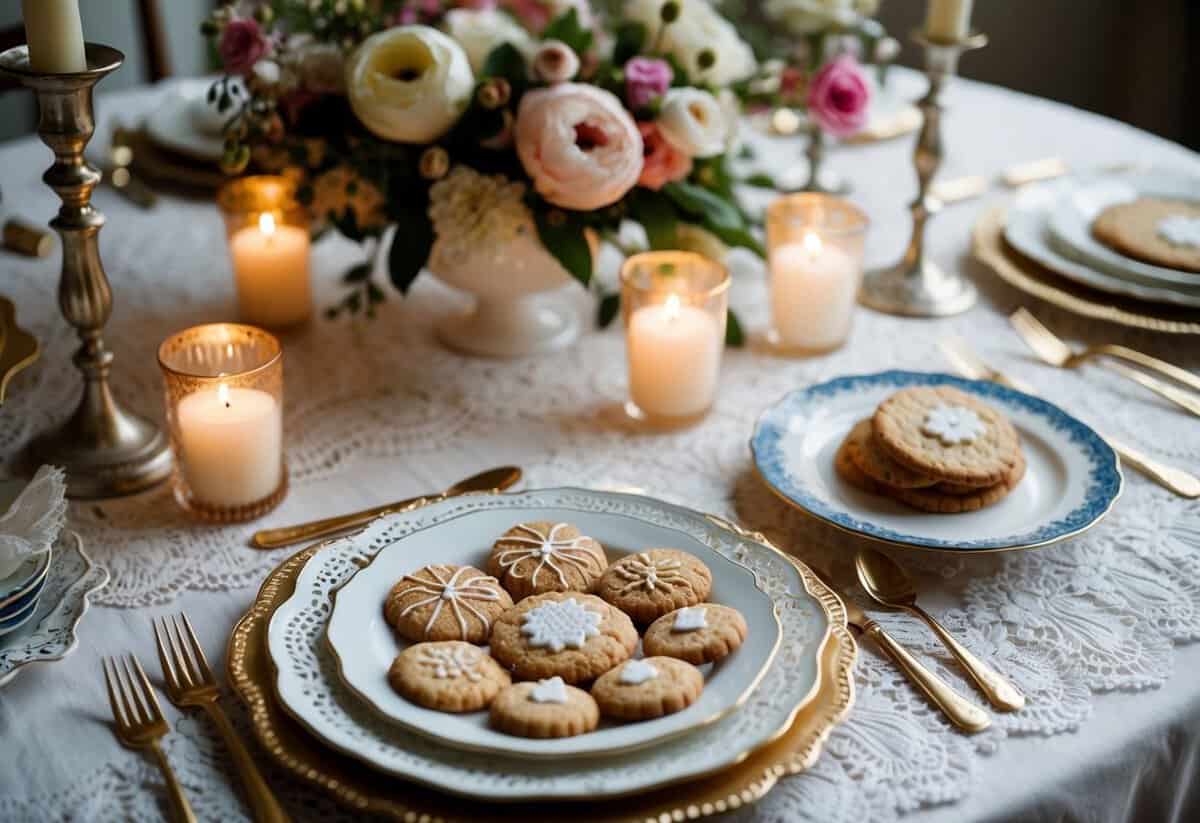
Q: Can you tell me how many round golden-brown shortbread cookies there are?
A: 12